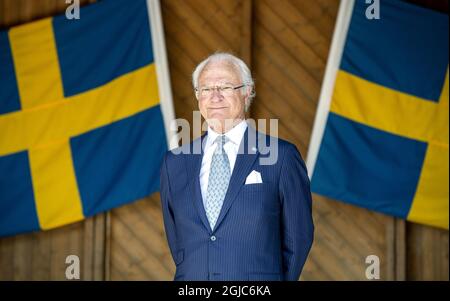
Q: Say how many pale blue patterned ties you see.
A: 1